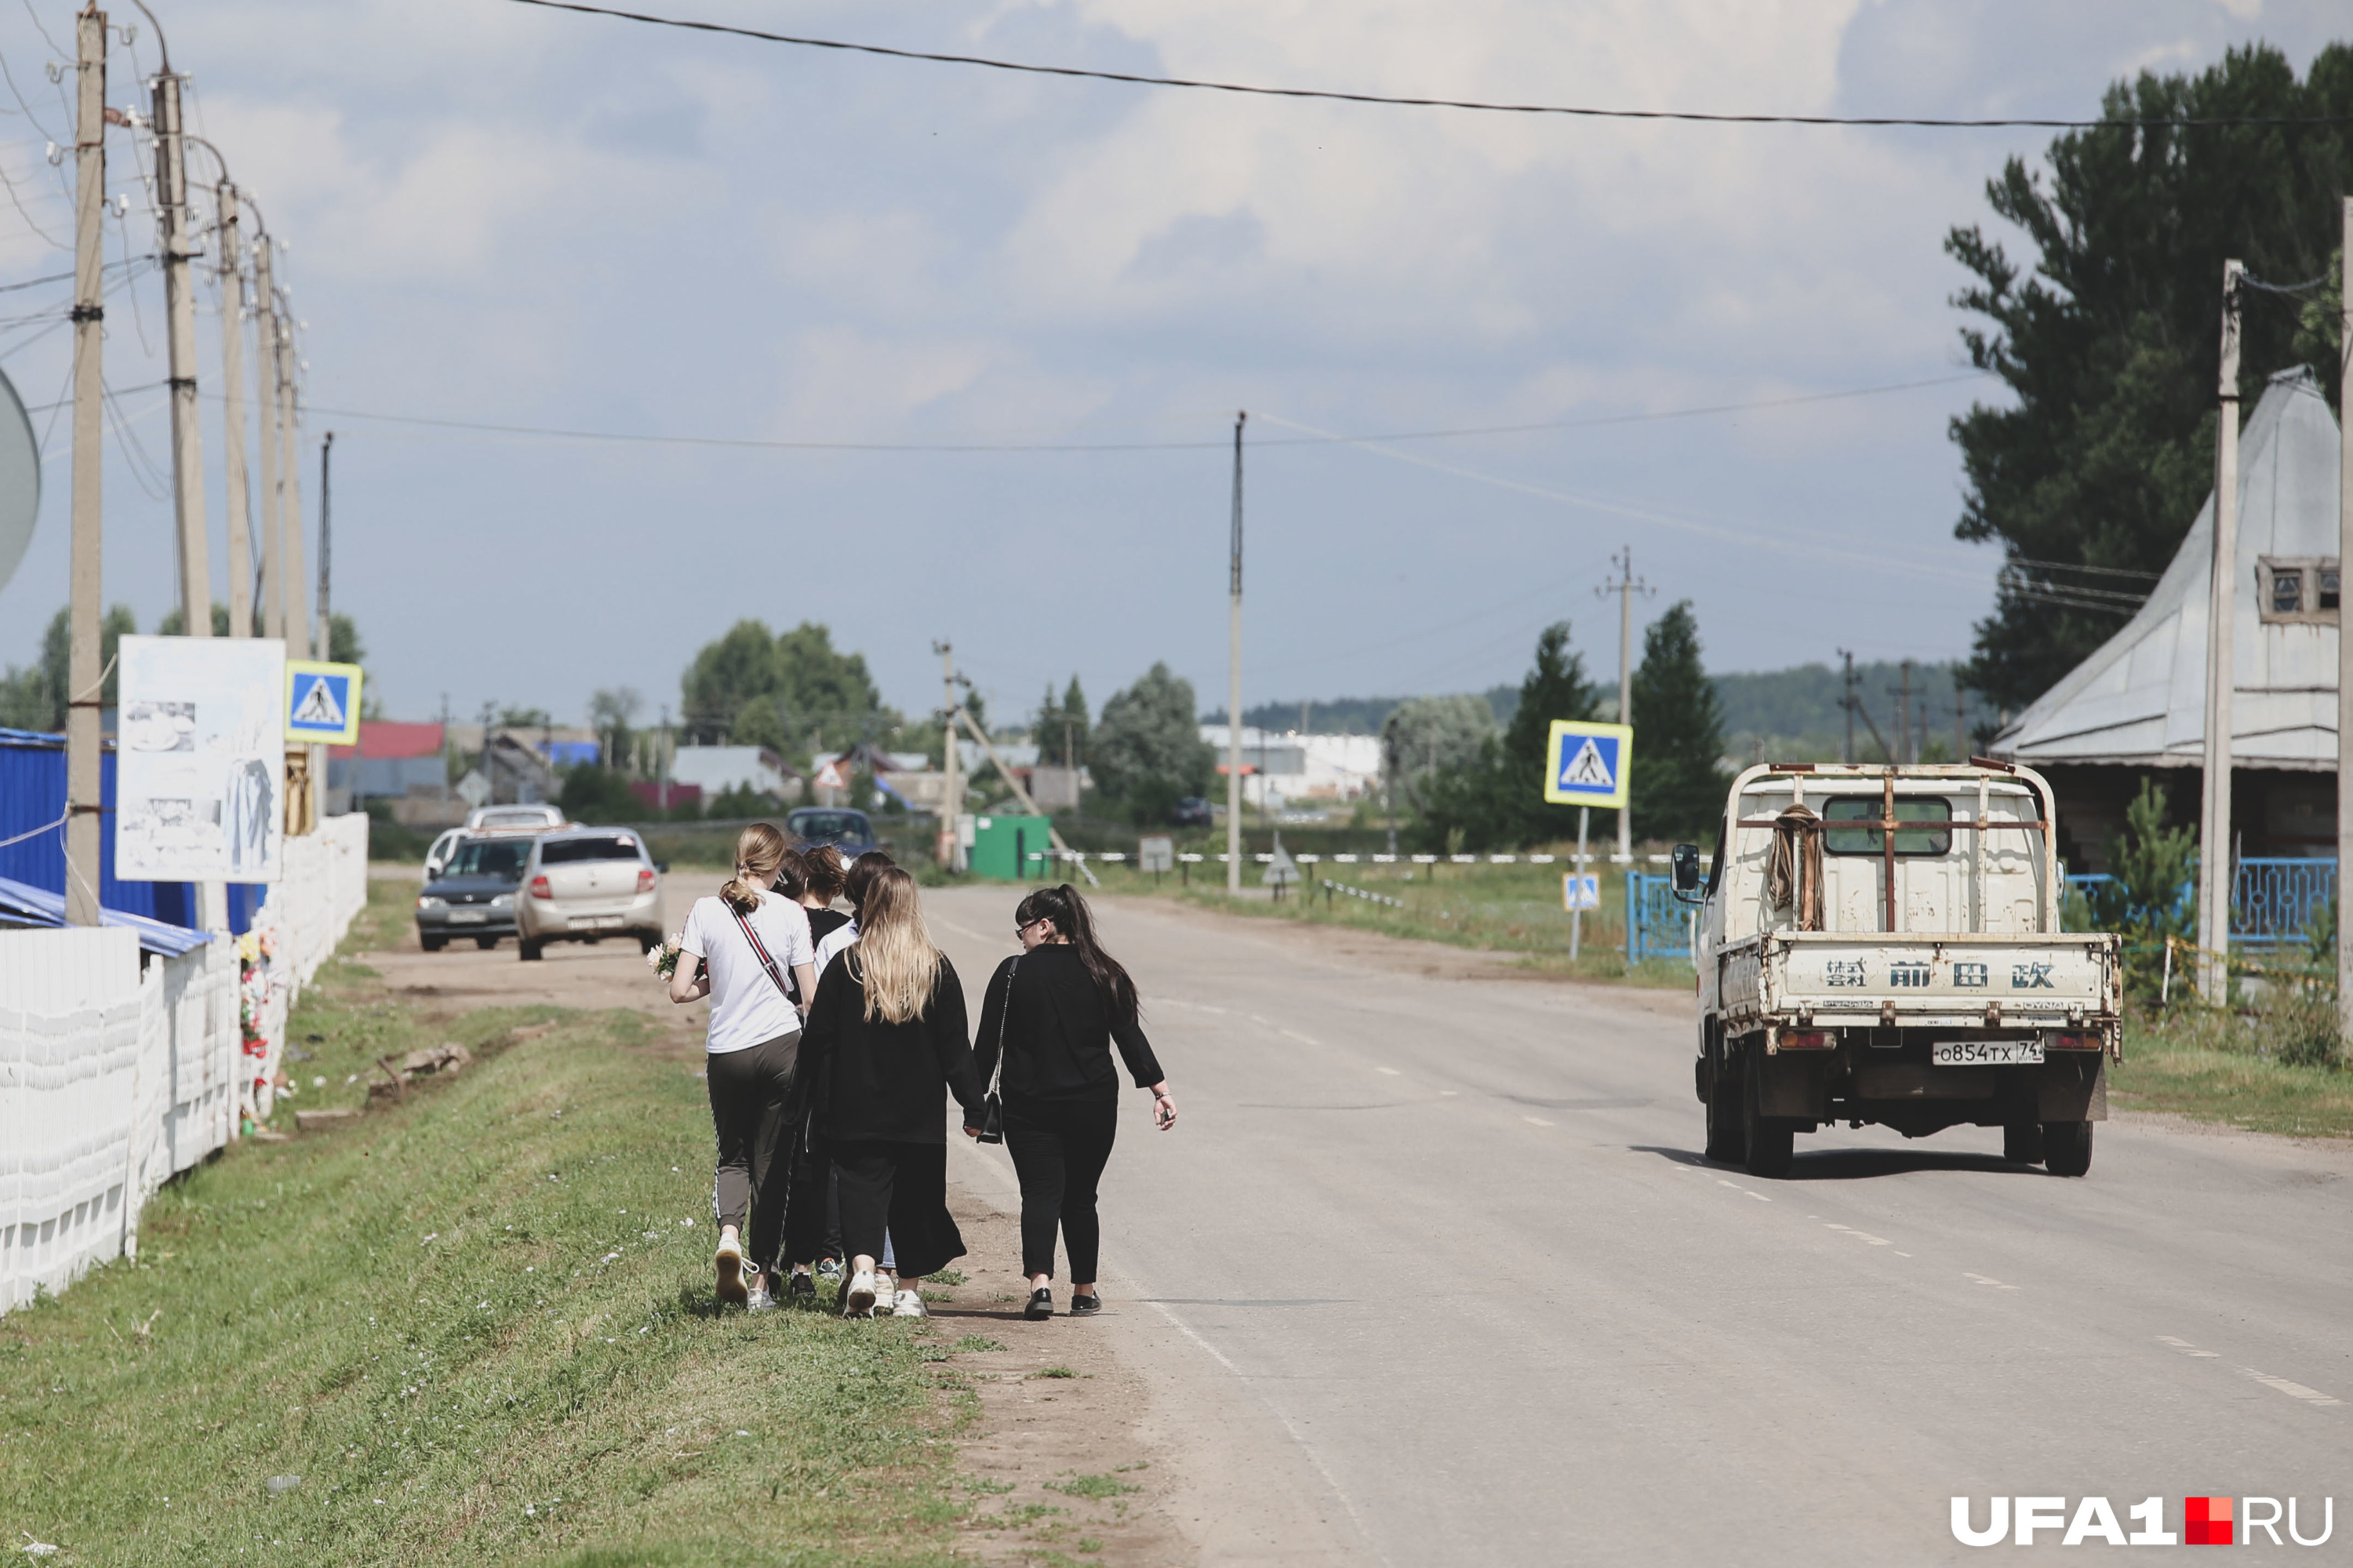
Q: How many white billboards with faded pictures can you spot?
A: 1